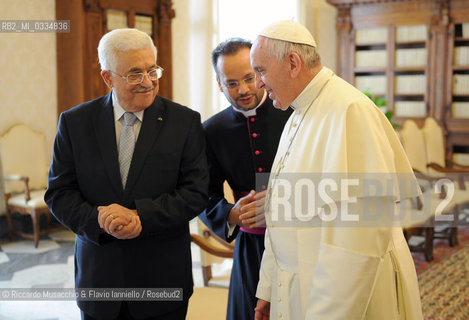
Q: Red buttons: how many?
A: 5